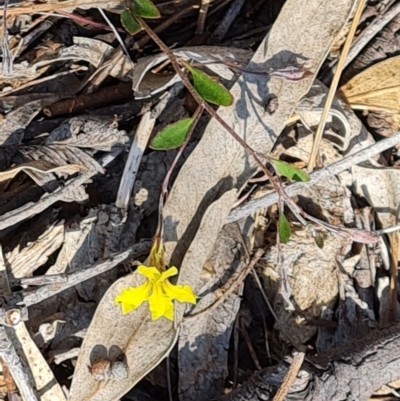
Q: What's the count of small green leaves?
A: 6